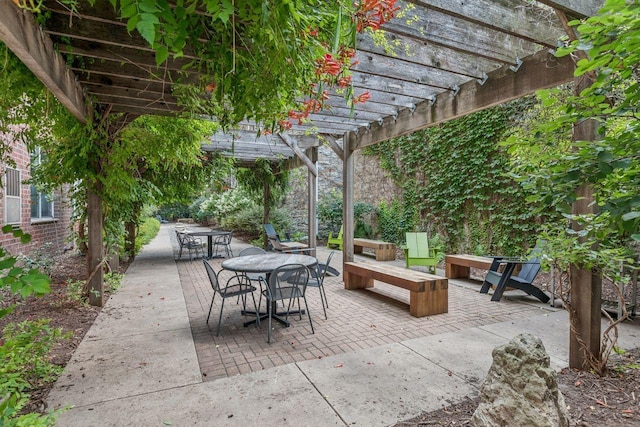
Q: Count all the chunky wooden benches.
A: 3